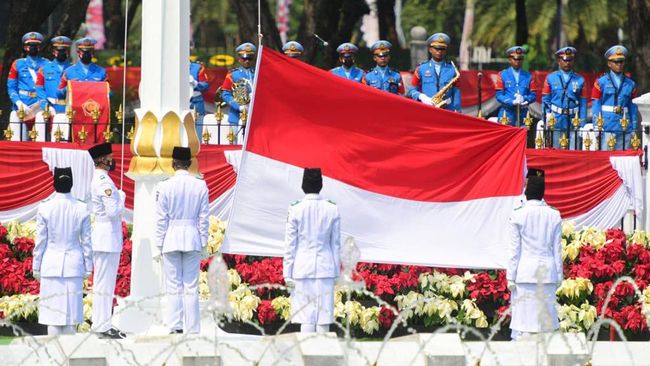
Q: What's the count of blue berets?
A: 11